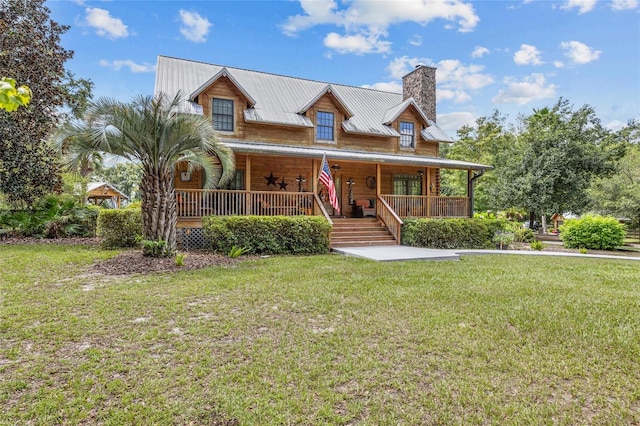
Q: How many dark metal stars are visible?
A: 2